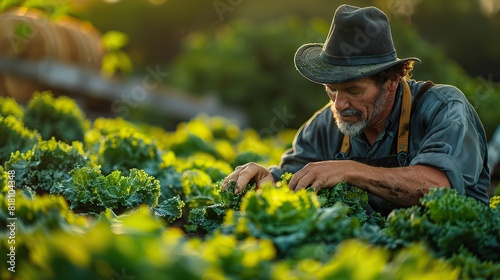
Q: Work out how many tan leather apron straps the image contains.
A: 2